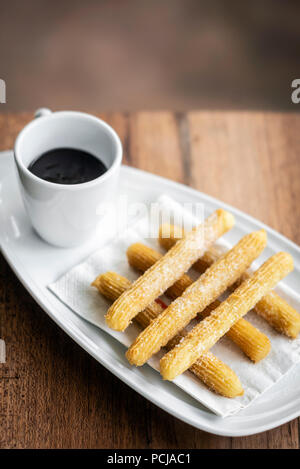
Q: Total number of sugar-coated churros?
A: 6